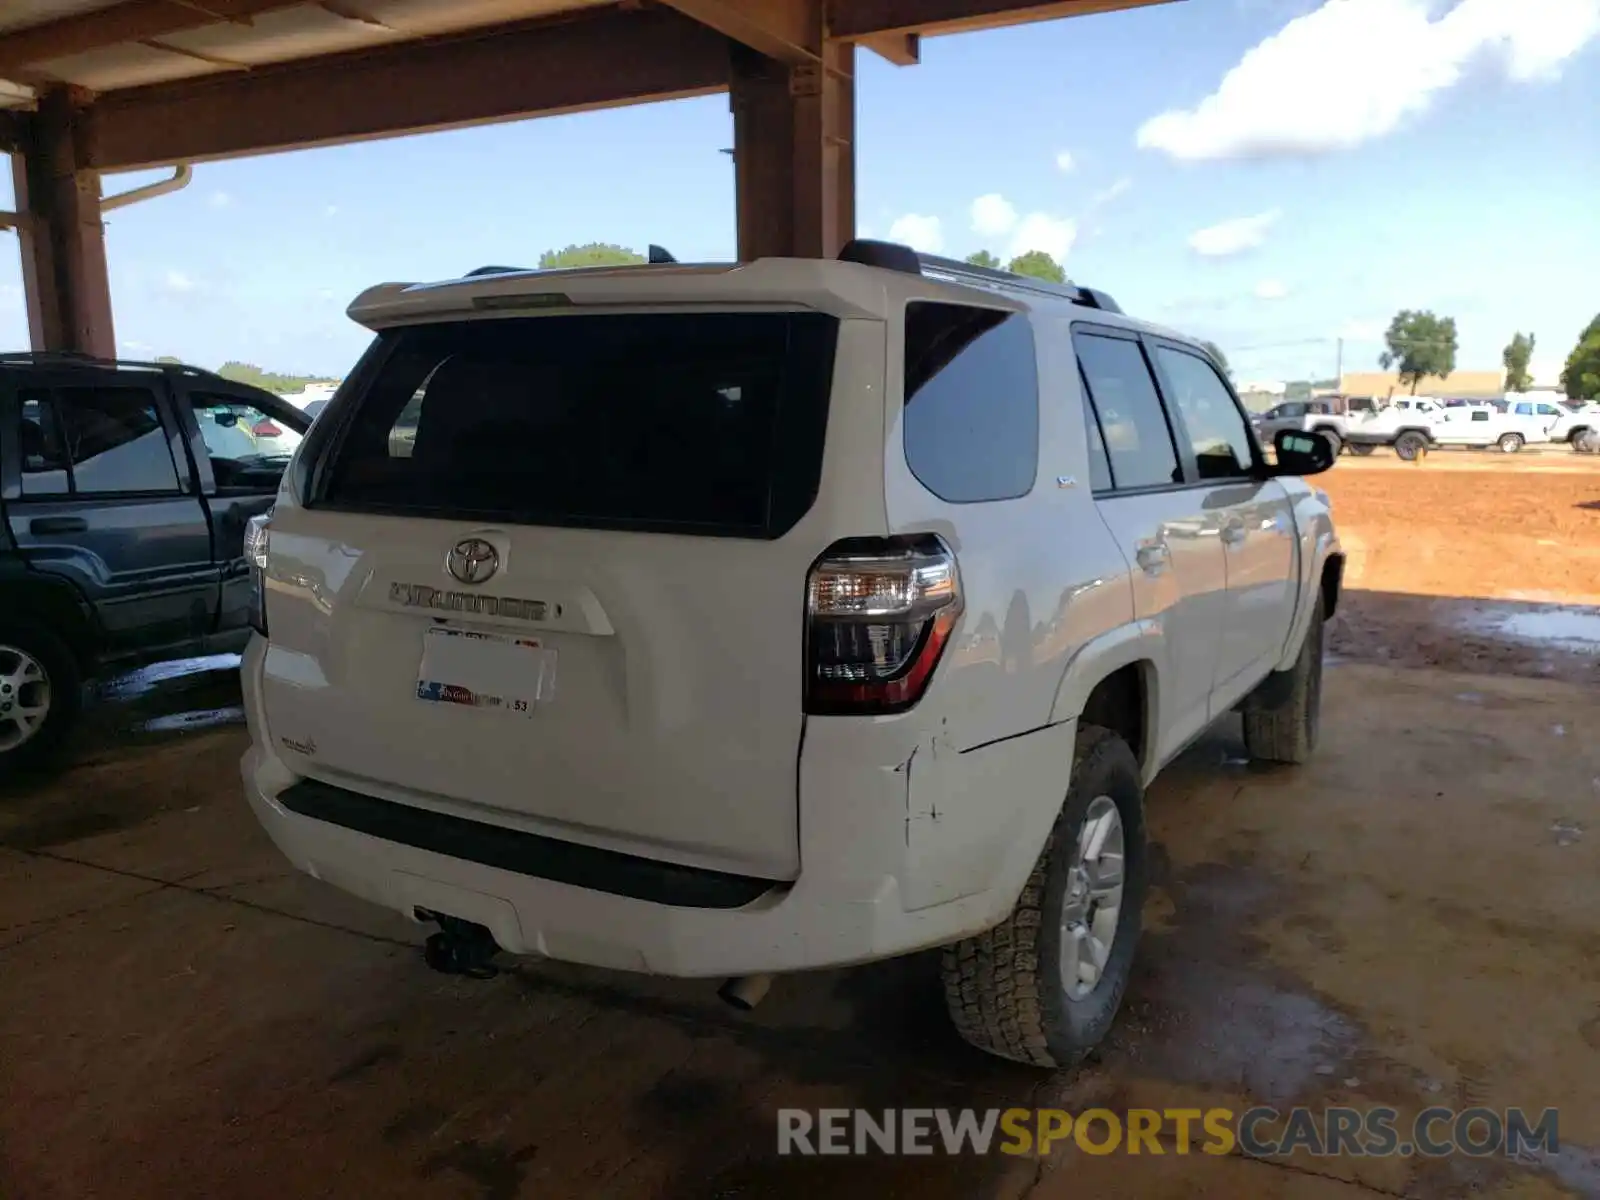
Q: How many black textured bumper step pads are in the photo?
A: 1